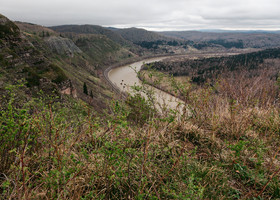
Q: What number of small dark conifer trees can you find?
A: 2